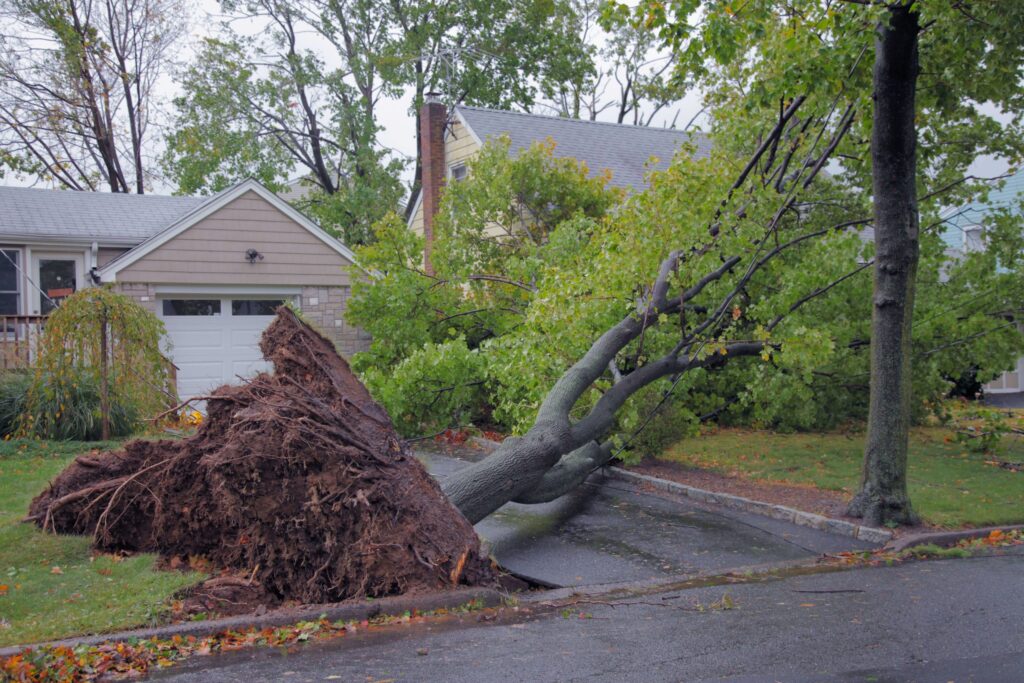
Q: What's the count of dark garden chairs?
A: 0